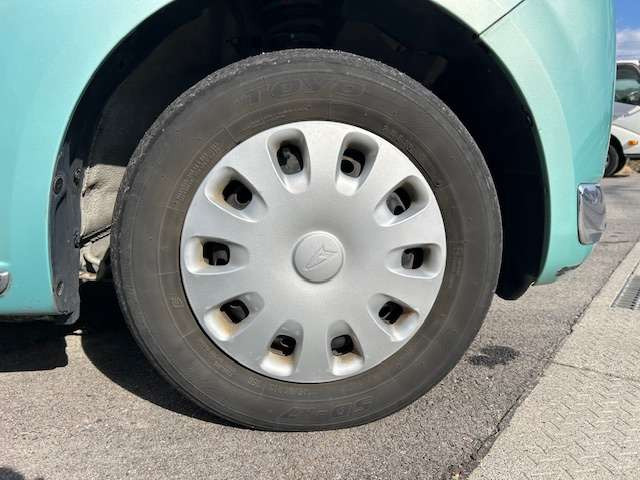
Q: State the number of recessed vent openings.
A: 10